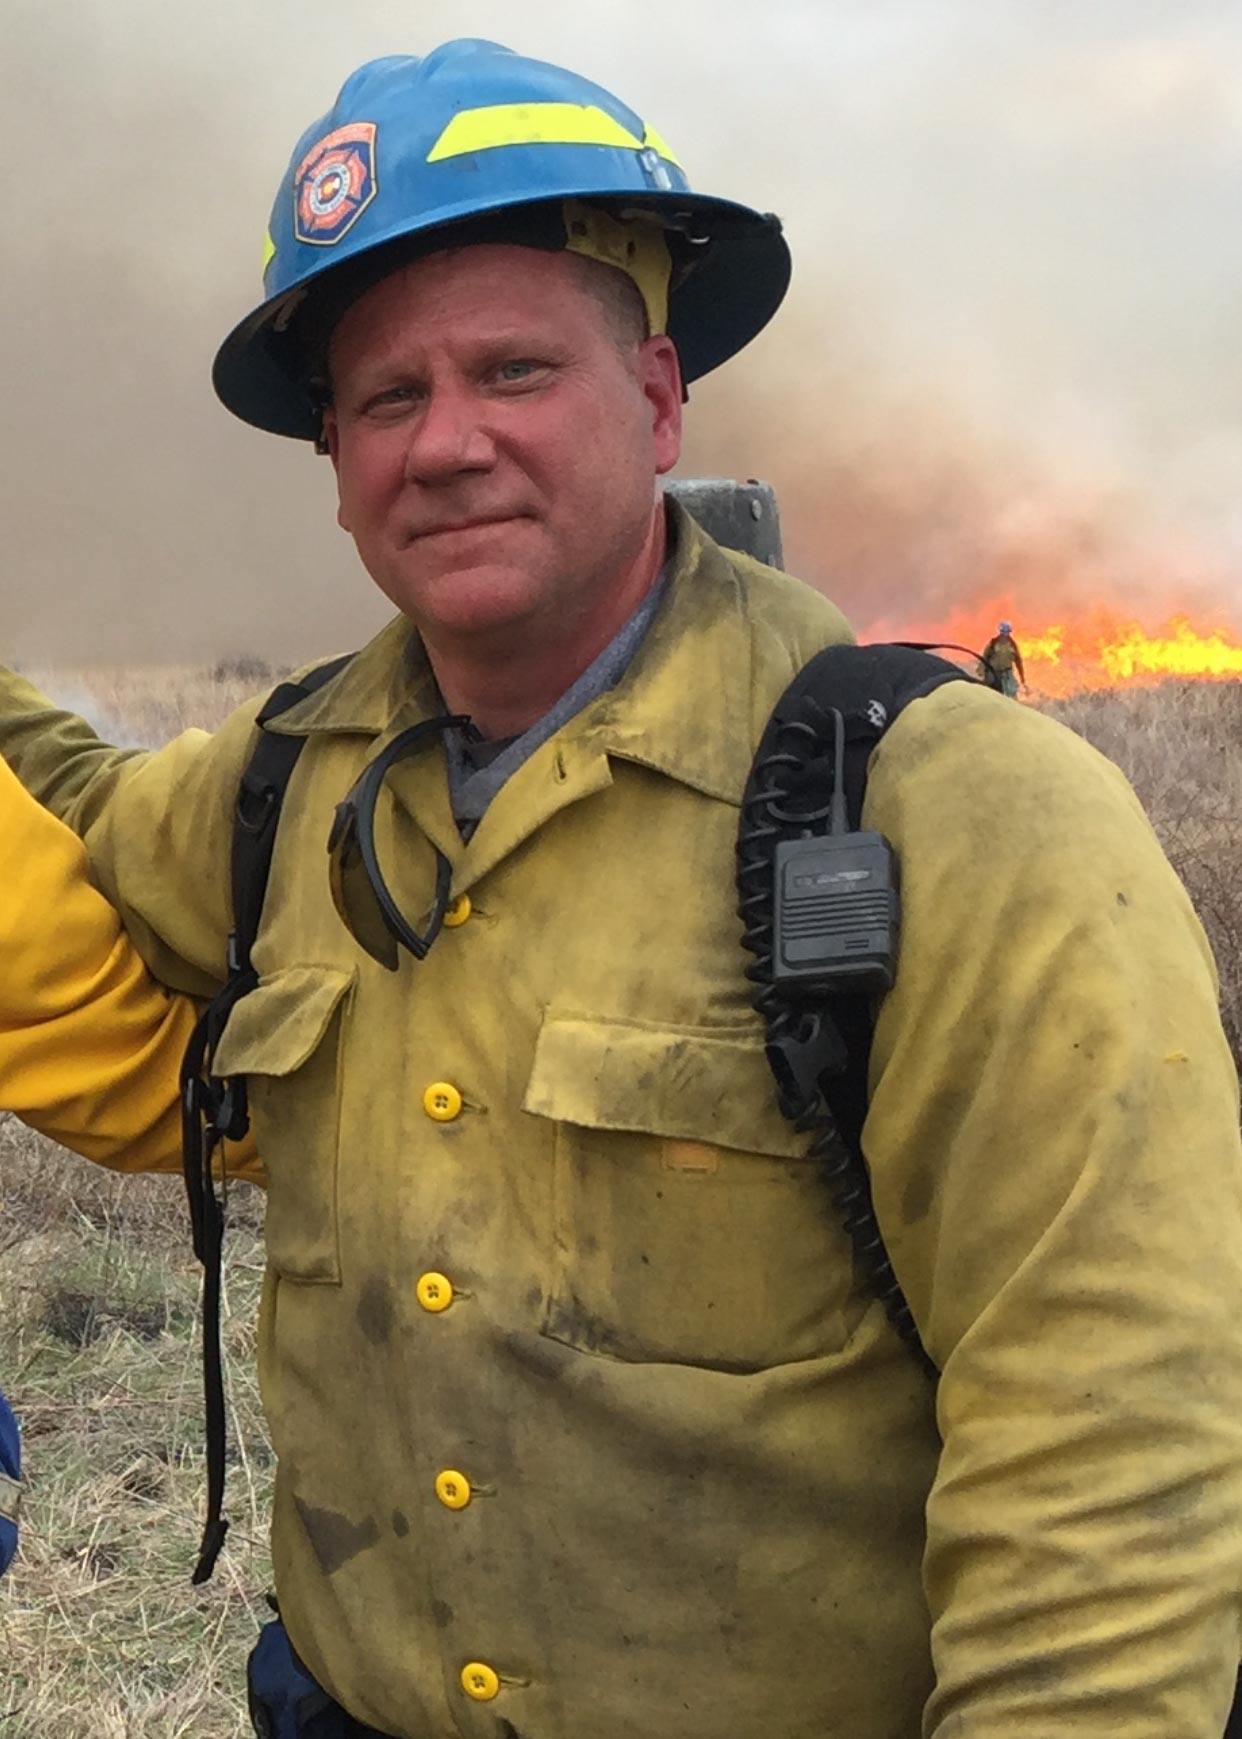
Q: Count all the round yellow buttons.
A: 5